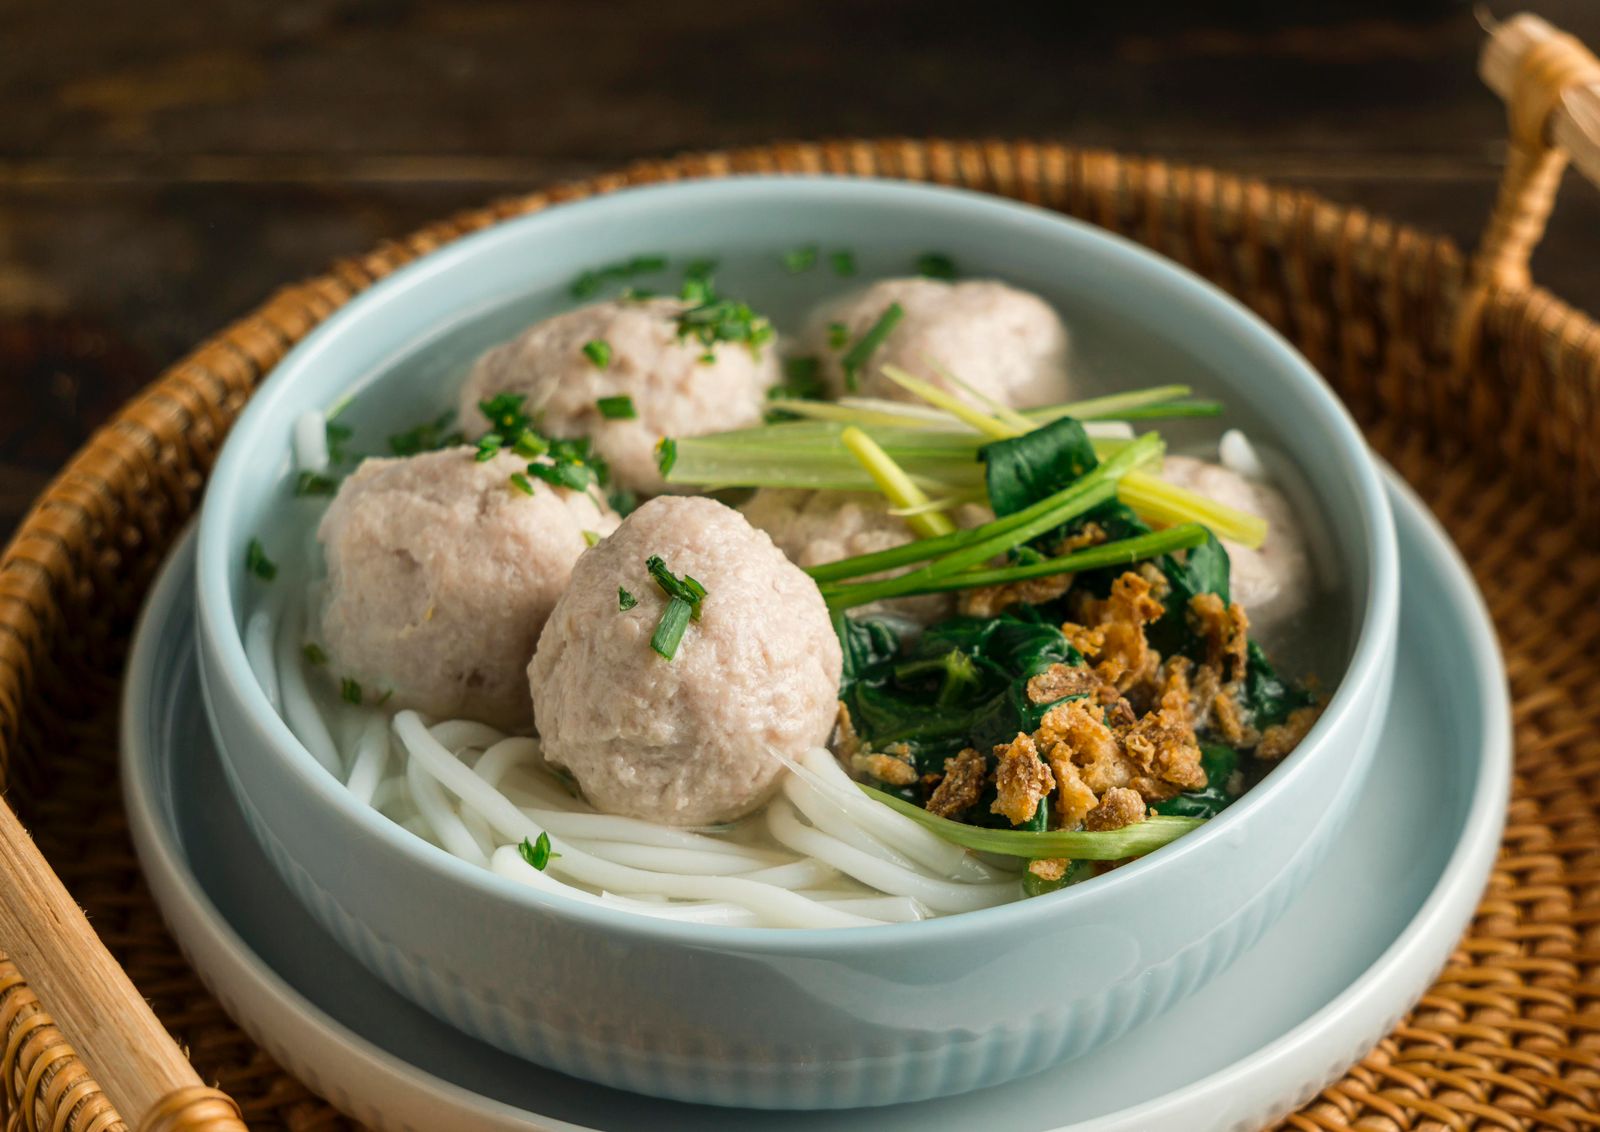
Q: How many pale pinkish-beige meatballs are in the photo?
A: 6